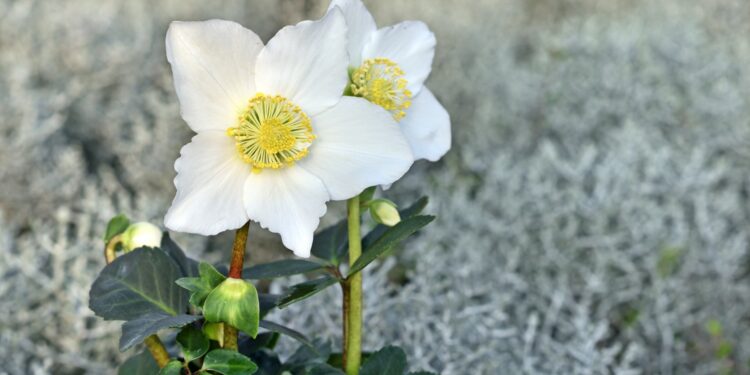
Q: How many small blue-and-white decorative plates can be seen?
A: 0